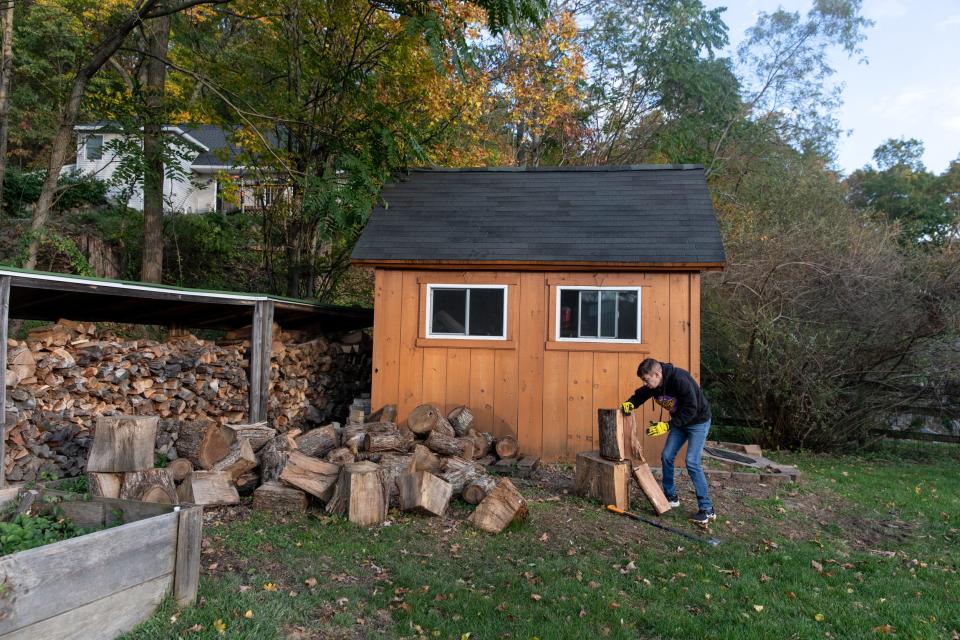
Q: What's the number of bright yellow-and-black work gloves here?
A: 2